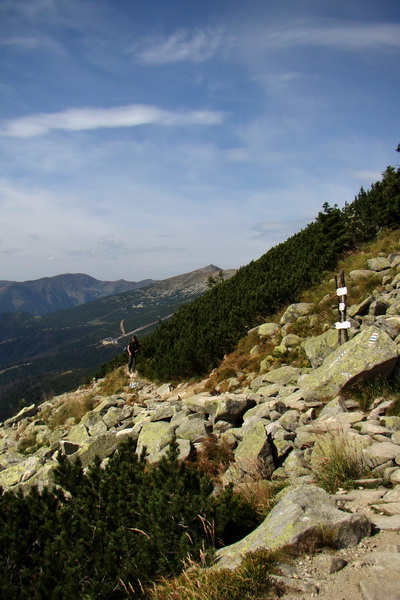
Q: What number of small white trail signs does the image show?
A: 3